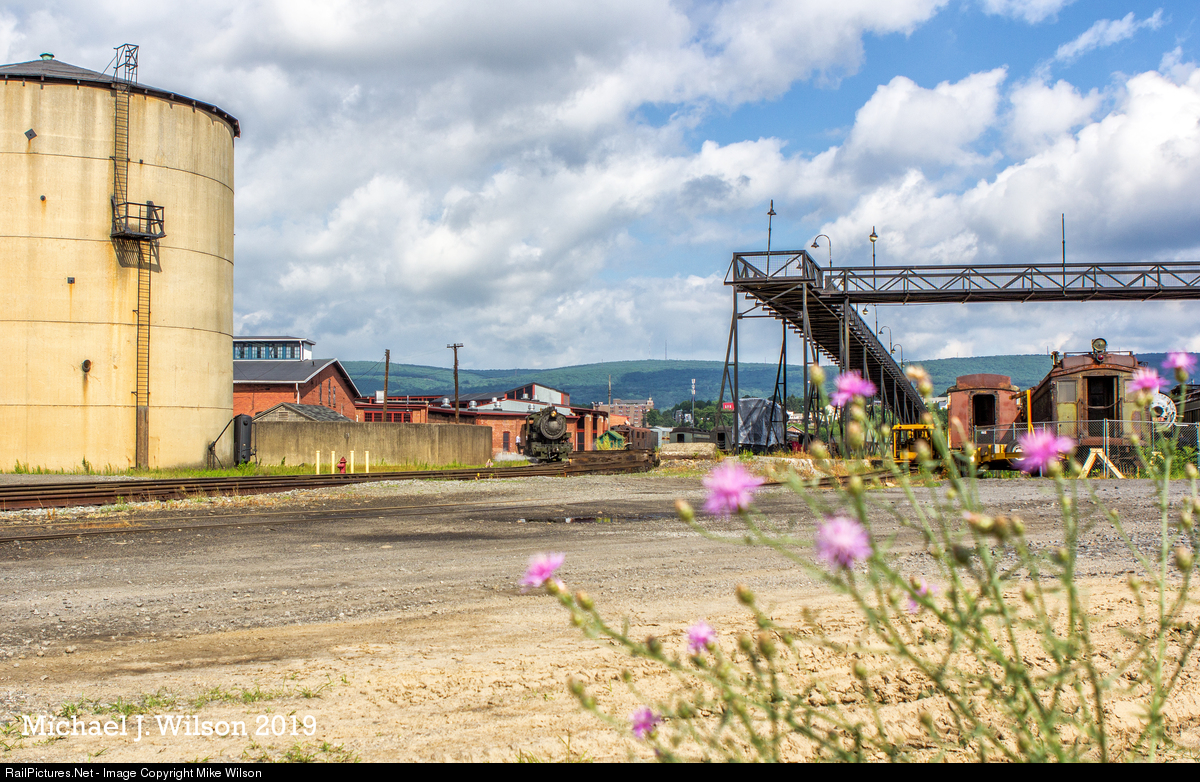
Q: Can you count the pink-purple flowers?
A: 10